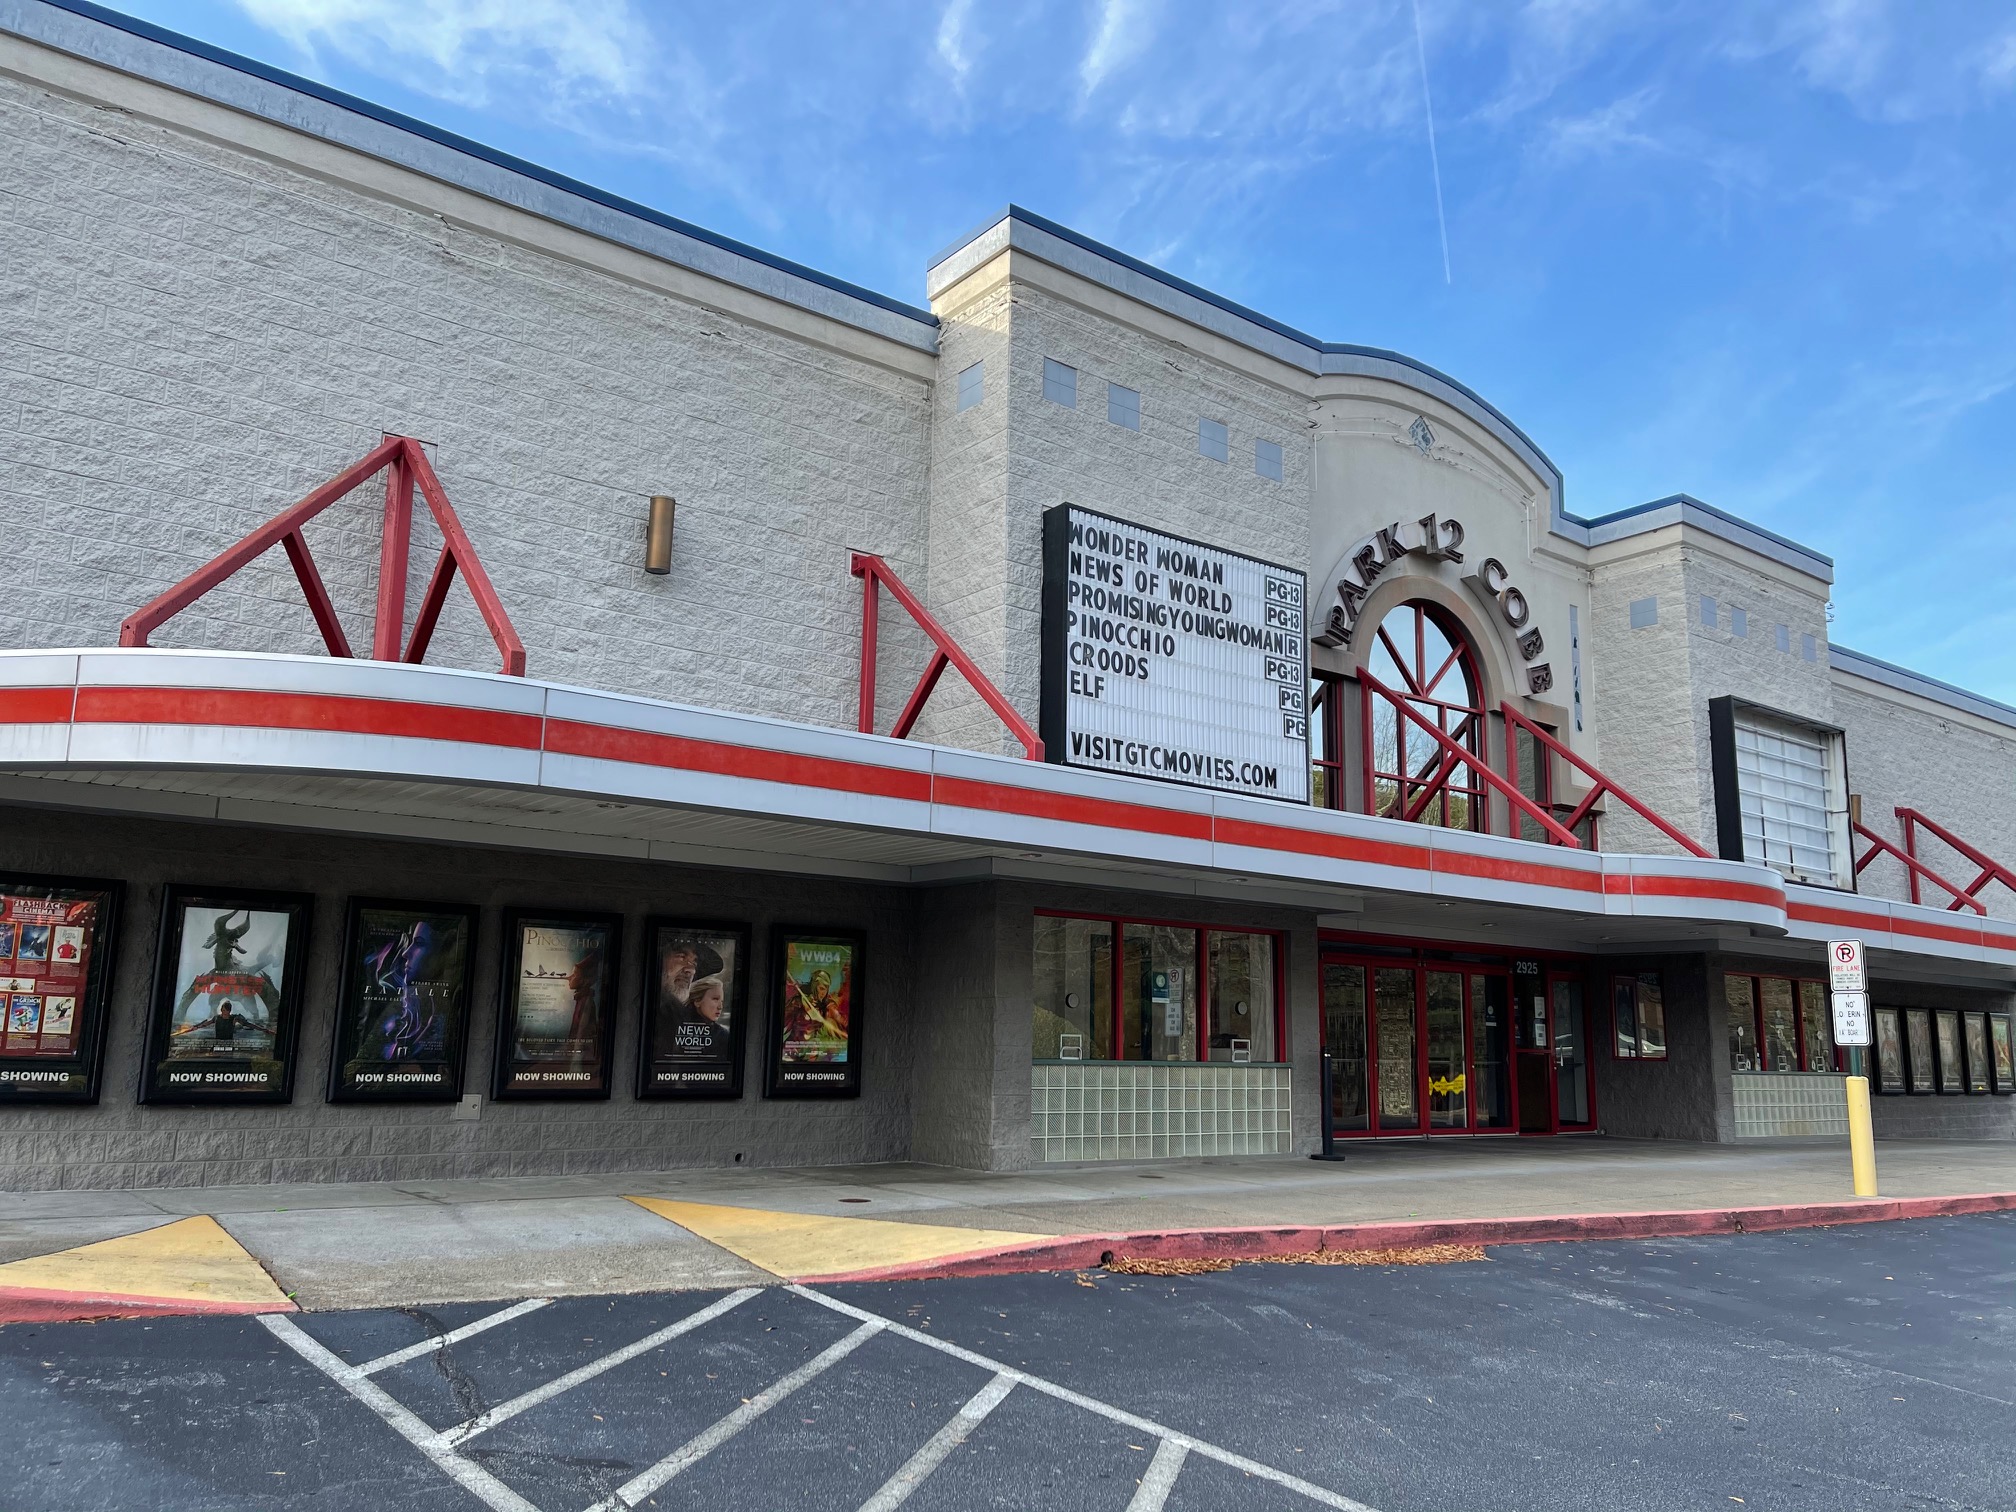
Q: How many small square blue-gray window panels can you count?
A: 10